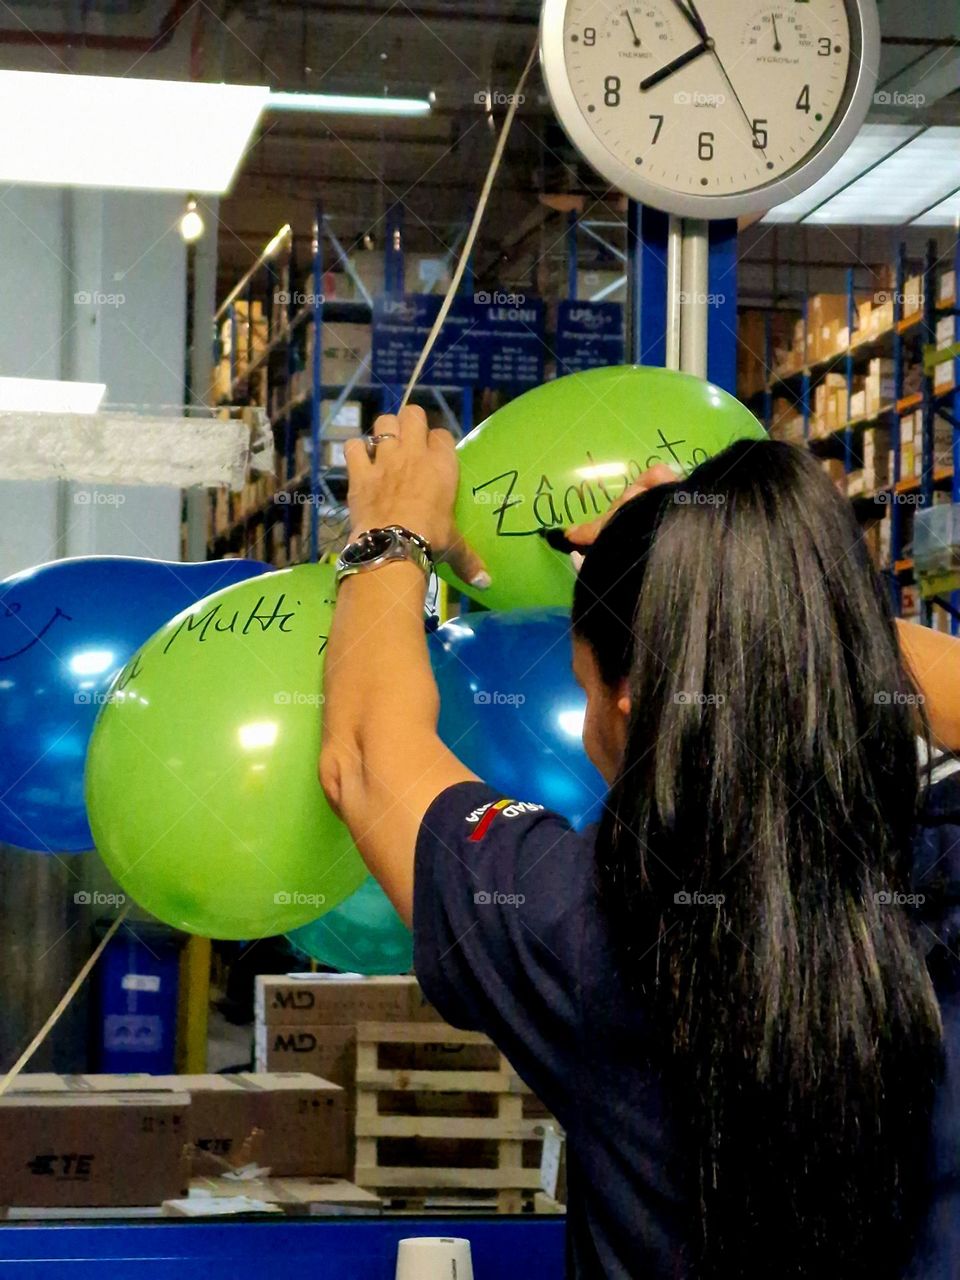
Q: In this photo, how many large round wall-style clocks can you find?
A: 1